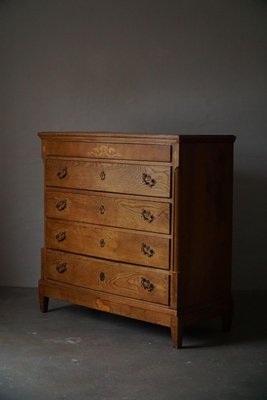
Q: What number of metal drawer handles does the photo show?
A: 8